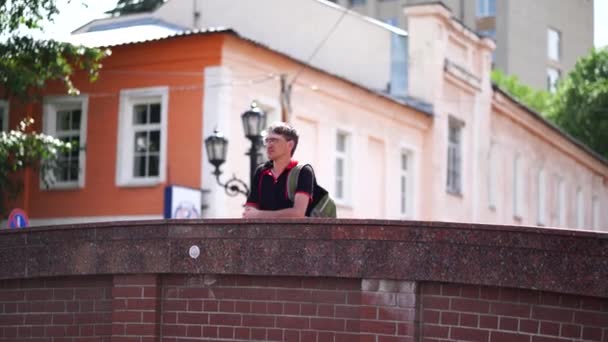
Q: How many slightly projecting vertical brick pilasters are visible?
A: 2